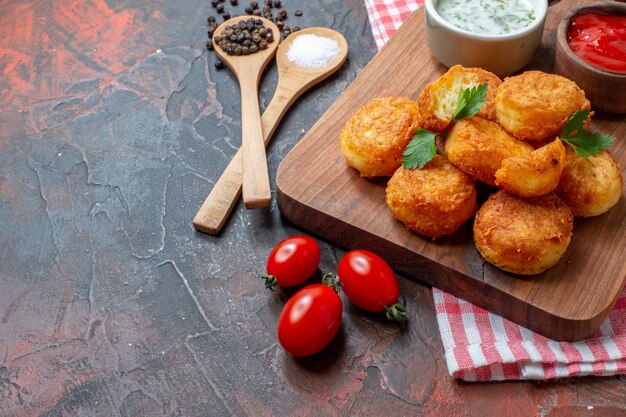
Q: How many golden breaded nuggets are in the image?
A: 8